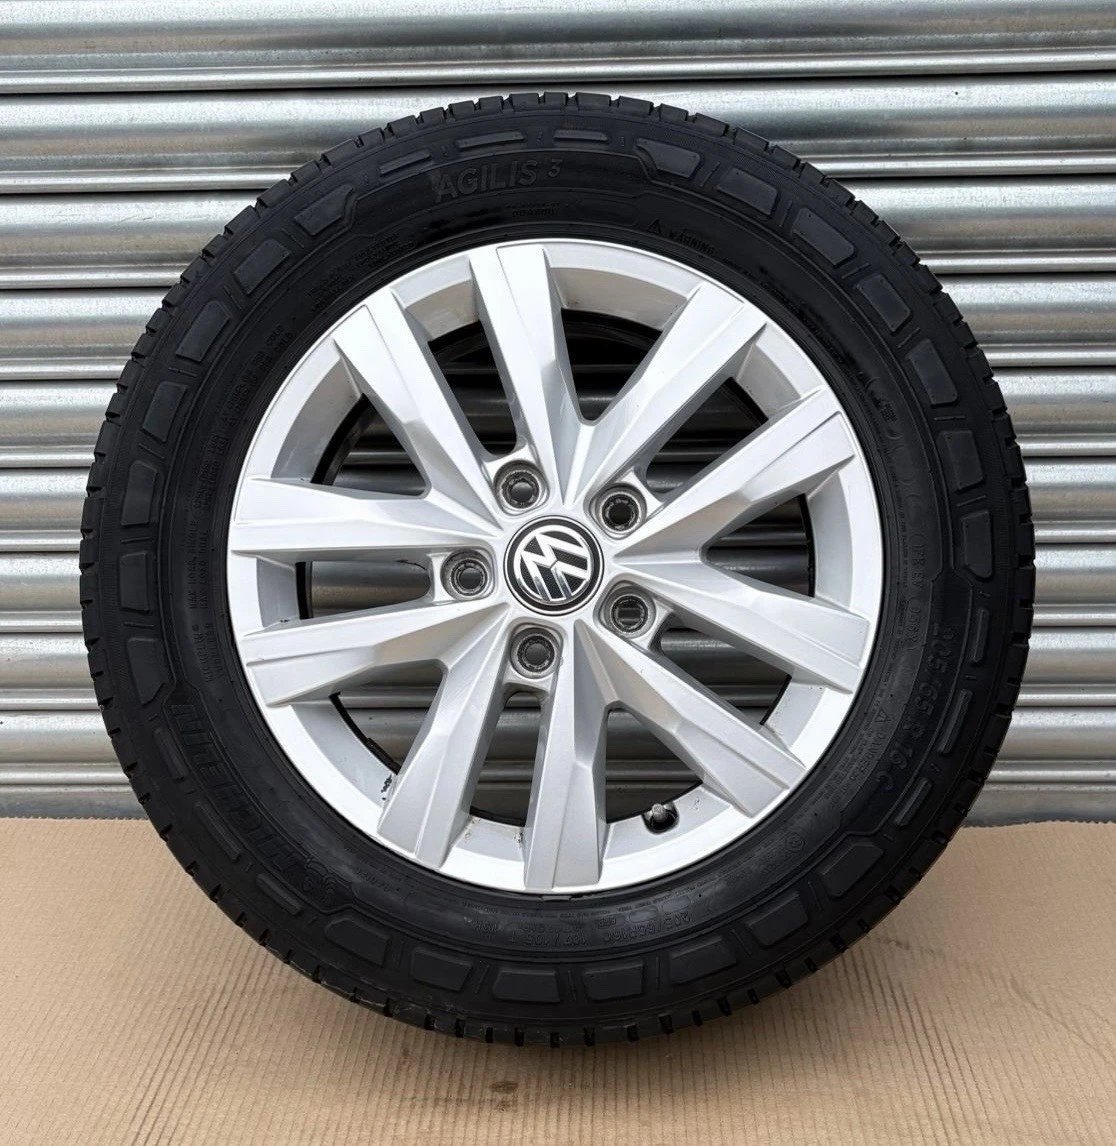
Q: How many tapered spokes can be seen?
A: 10